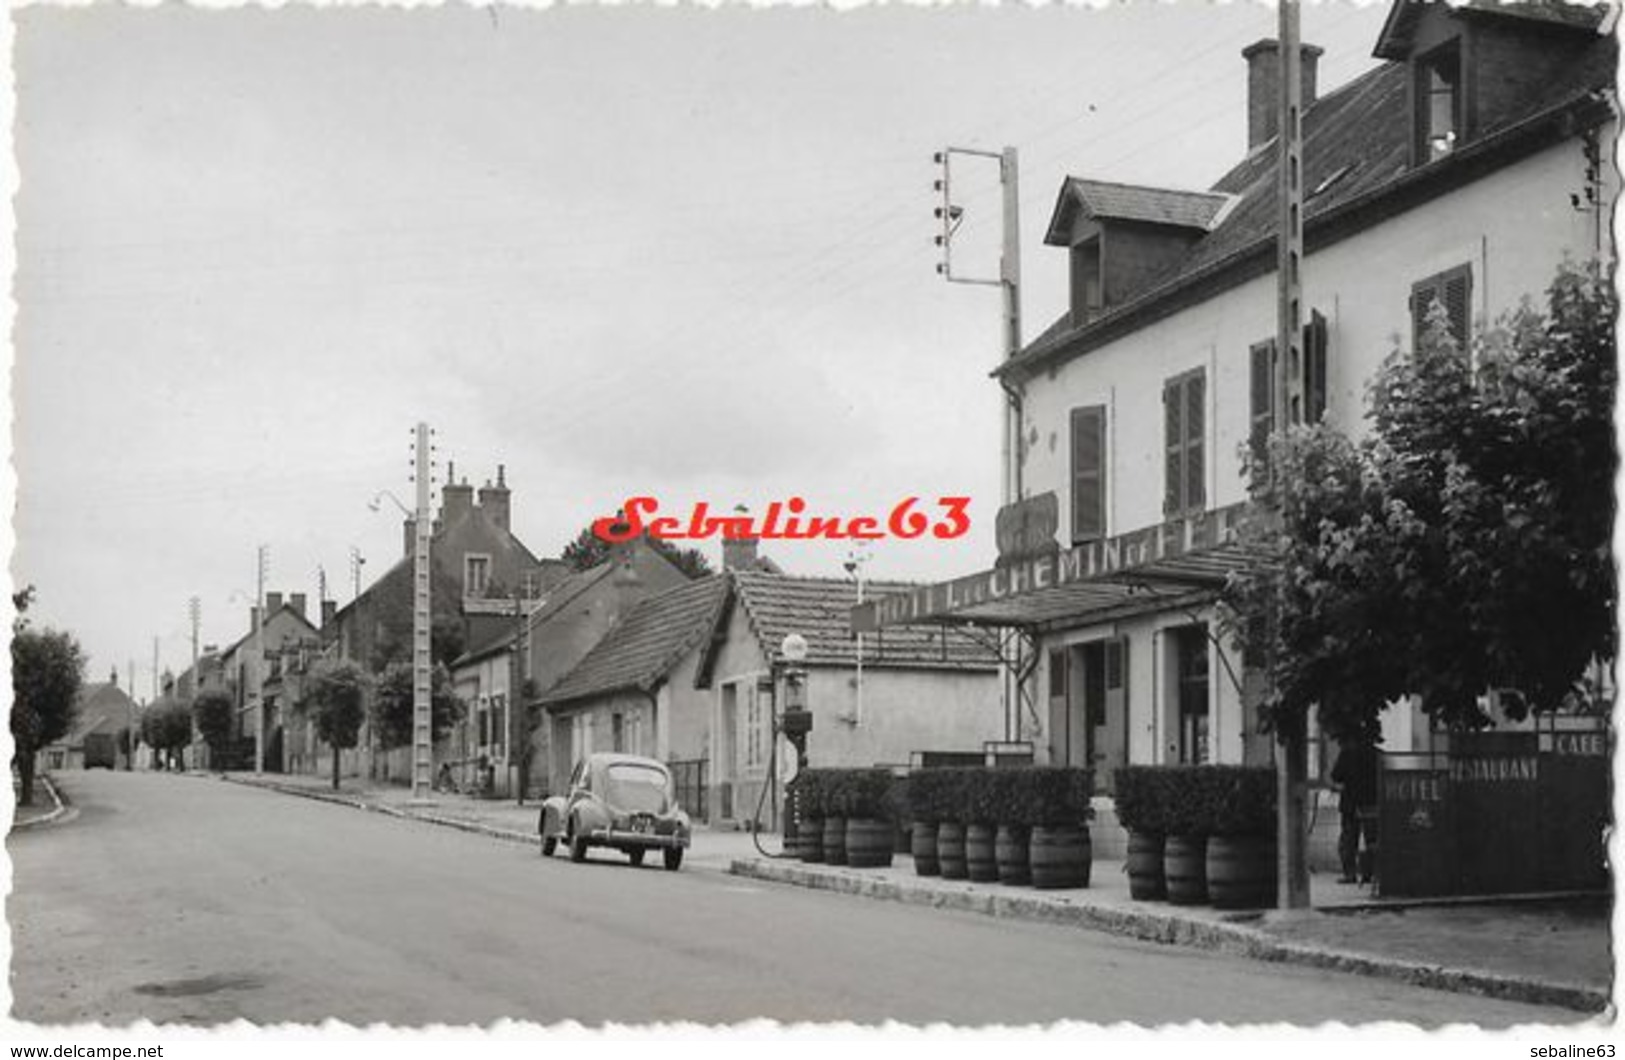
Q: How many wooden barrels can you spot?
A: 11